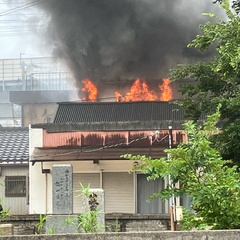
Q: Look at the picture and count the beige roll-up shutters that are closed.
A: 2